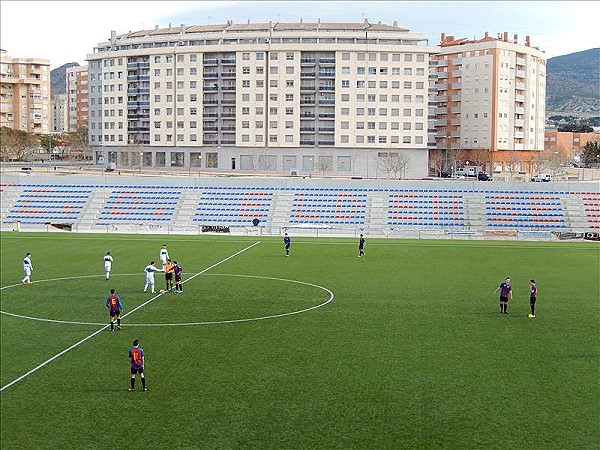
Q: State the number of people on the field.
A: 12